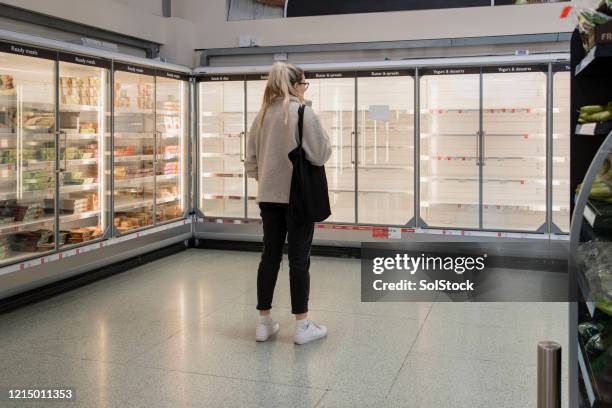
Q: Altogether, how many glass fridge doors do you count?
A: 11